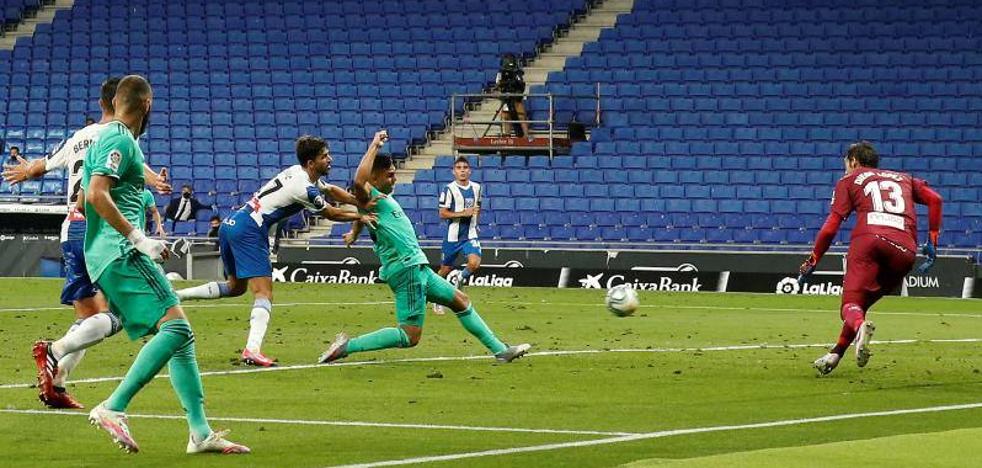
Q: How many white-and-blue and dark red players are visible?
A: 4